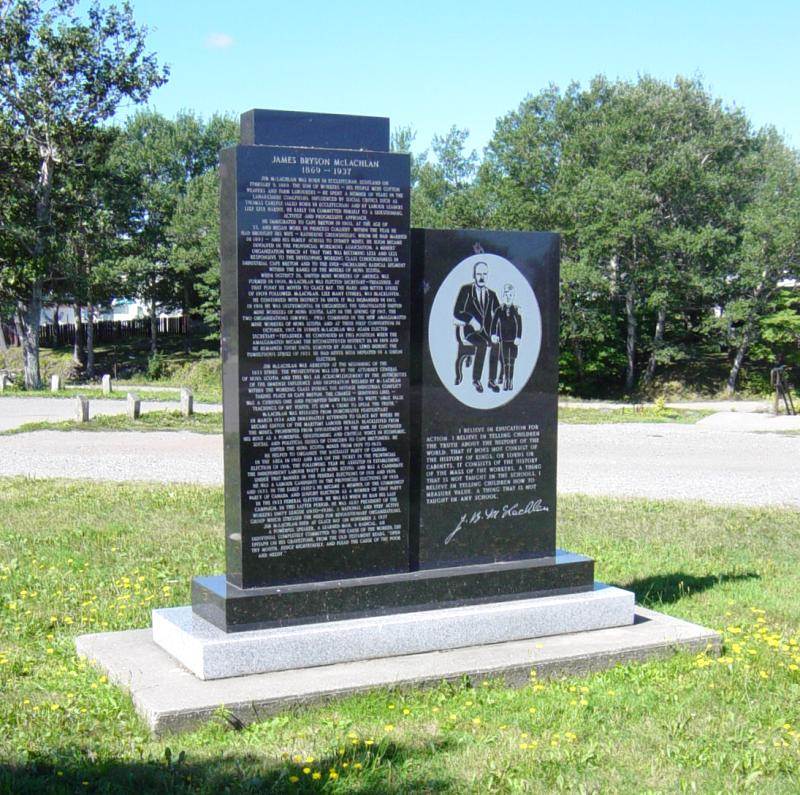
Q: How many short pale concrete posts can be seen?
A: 6